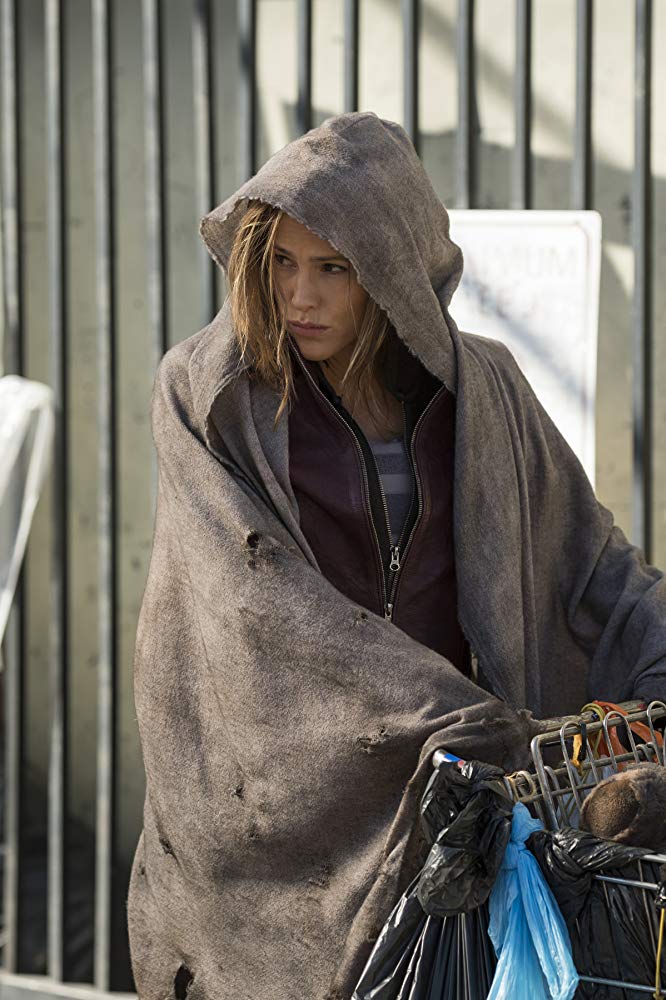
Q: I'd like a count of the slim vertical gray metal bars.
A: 13